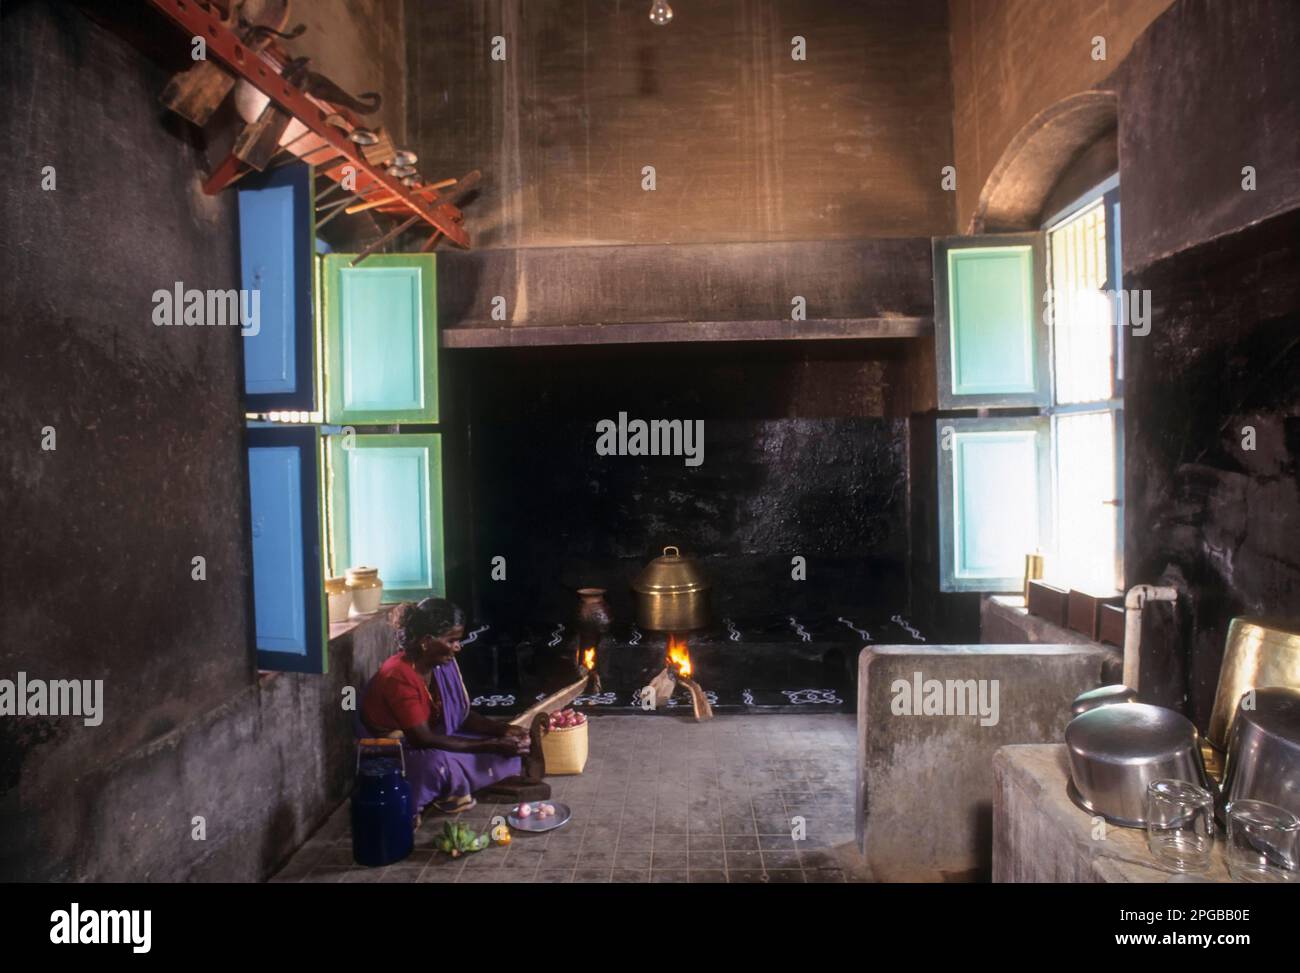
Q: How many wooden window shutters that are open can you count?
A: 6